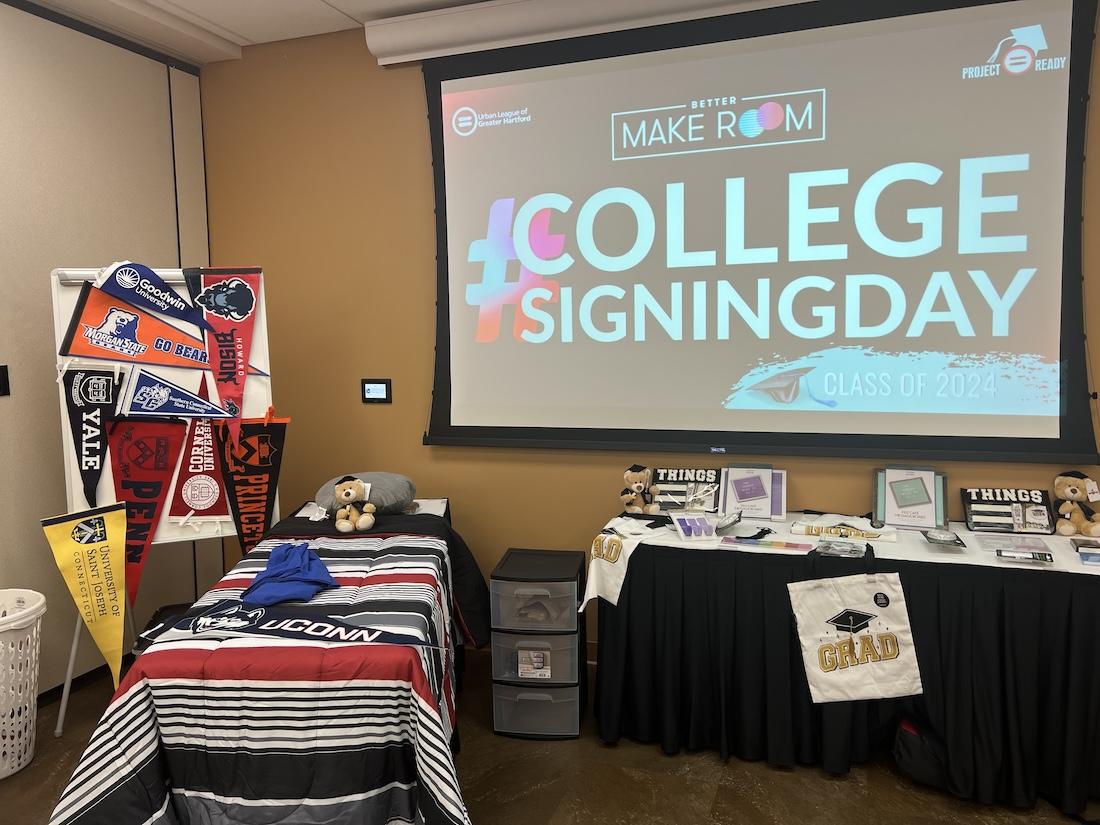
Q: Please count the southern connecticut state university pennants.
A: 1